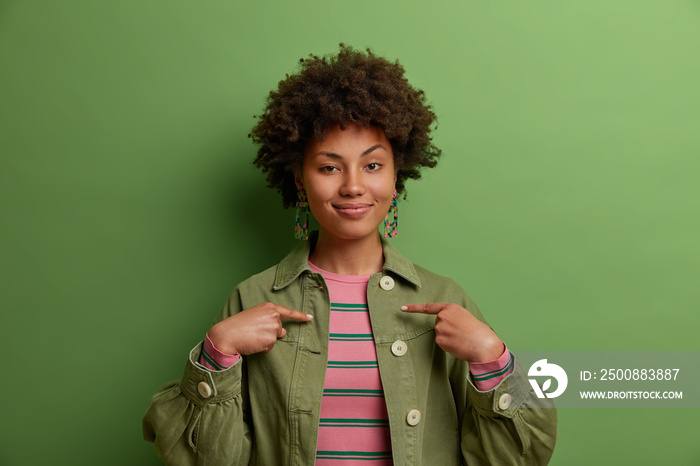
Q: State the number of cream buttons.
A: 5